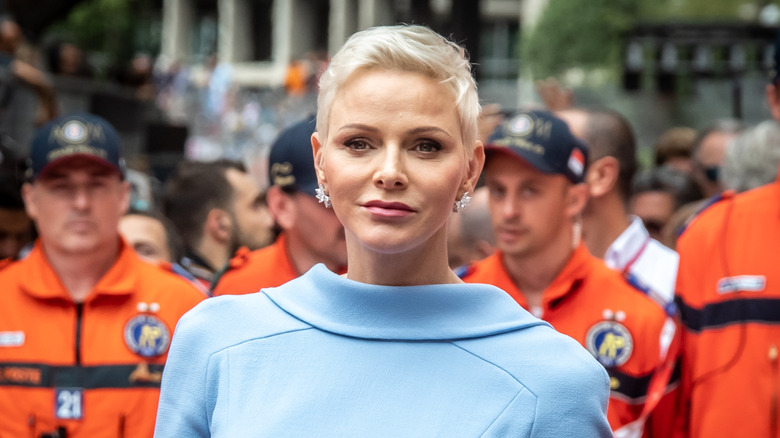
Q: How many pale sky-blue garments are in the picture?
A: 1